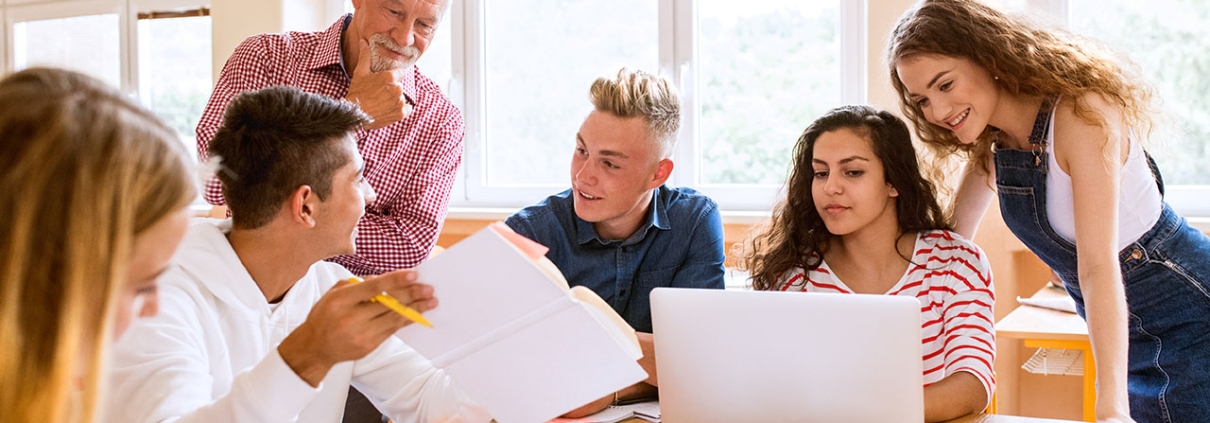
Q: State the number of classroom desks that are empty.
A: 1